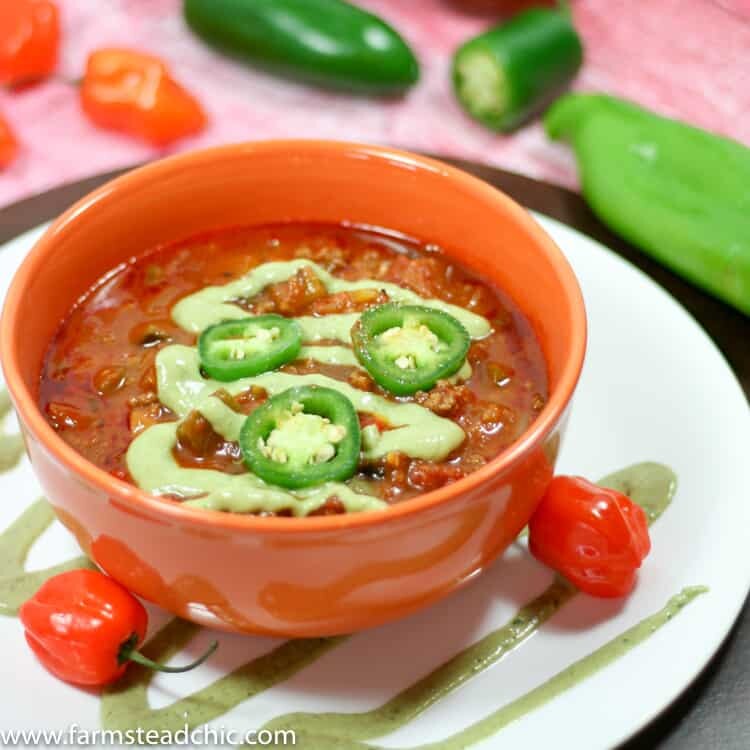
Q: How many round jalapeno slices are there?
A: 3